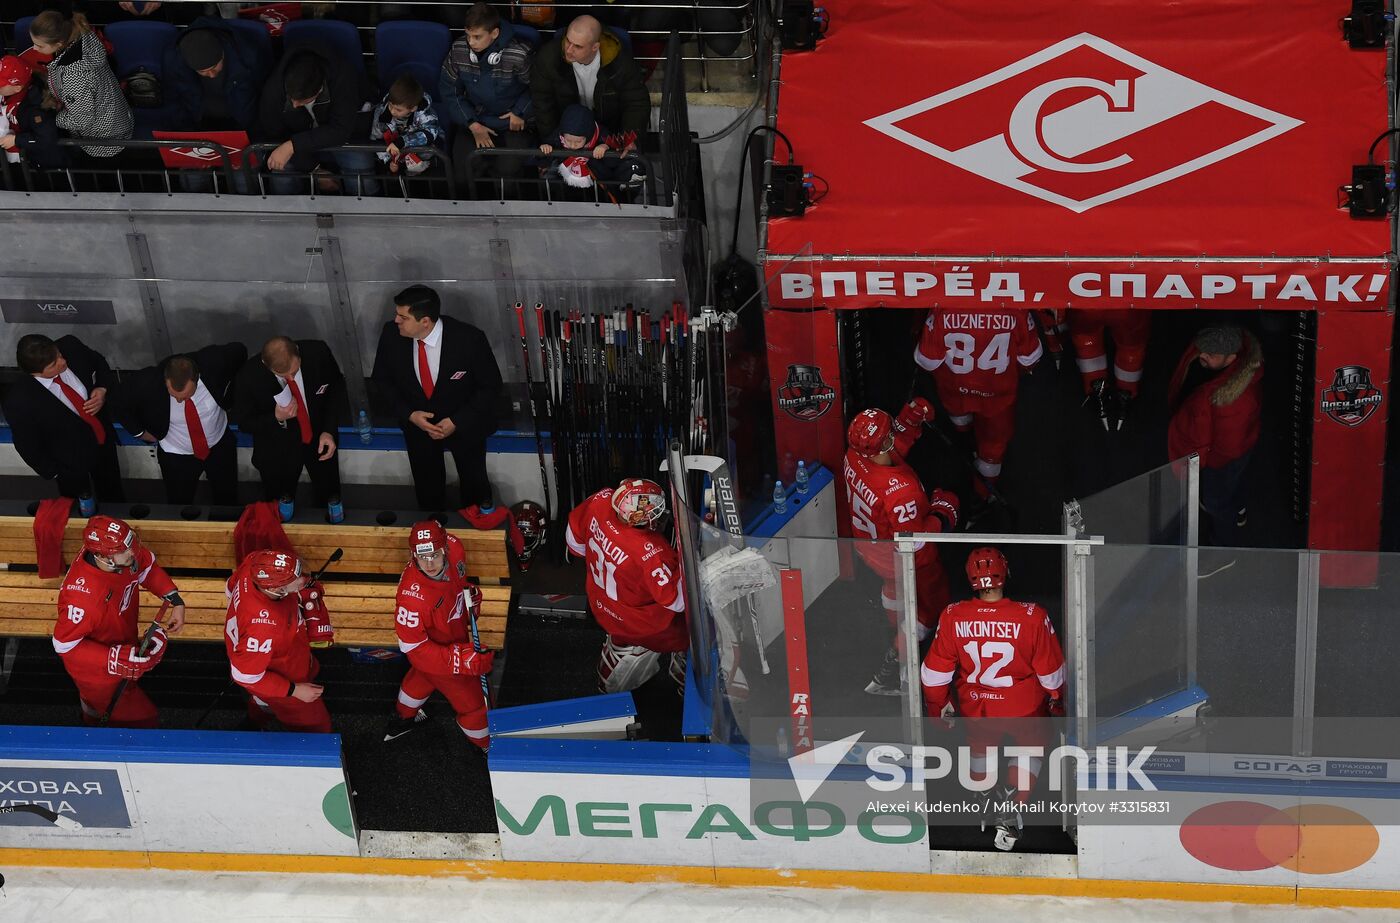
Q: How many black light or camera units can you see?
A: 4